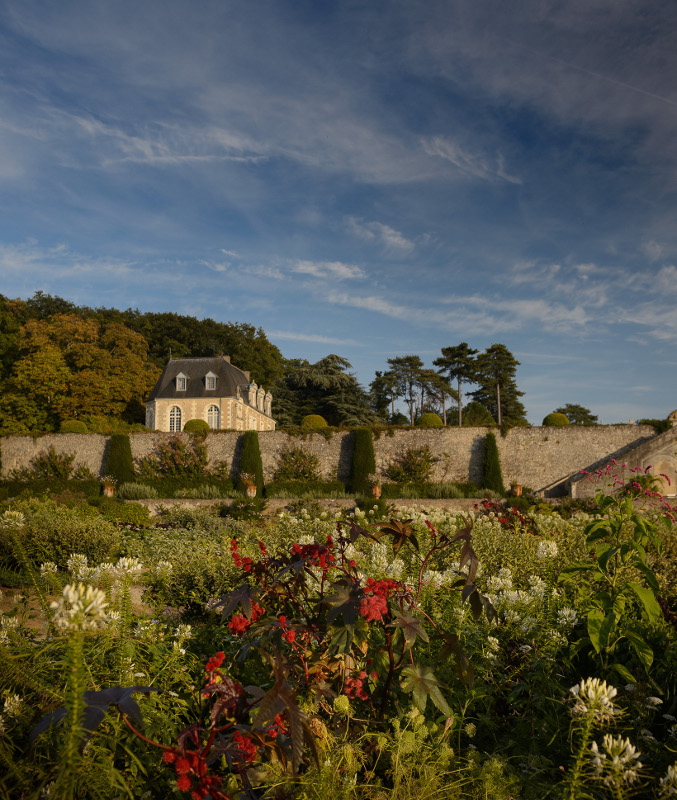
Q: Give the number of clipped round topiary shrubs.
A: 5